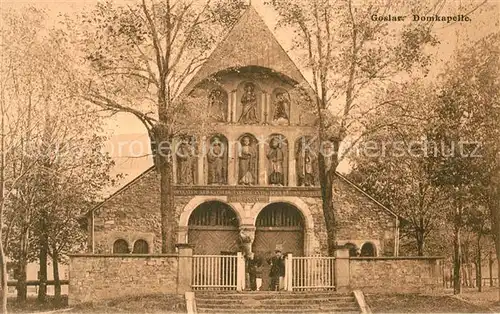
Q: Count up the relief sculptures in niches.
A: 8